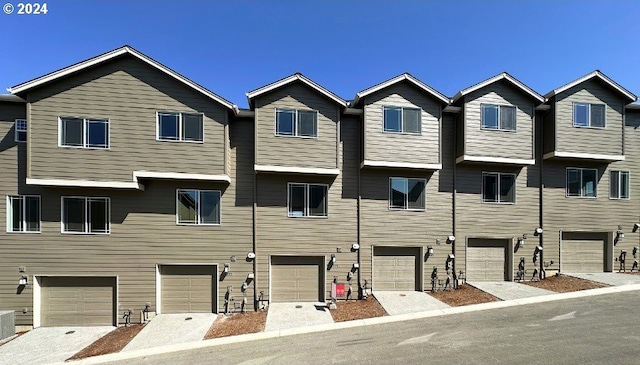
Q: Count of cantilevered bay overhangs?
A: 5